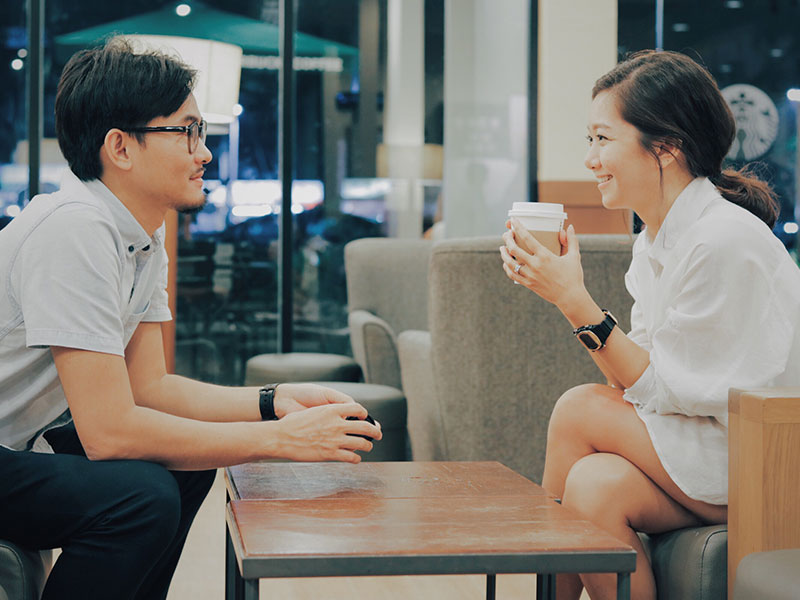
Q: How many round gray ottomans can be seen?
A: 2